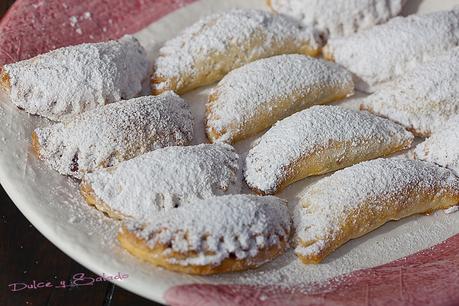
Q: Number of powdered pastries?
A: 12